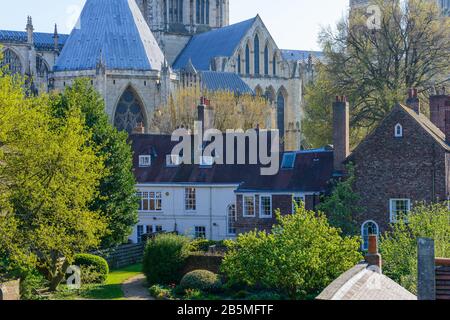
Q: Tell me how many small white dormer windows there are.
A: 3